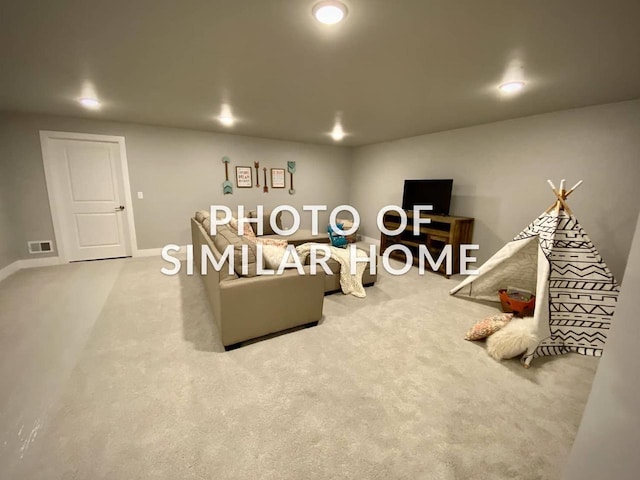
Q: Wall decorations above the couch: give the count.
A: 6